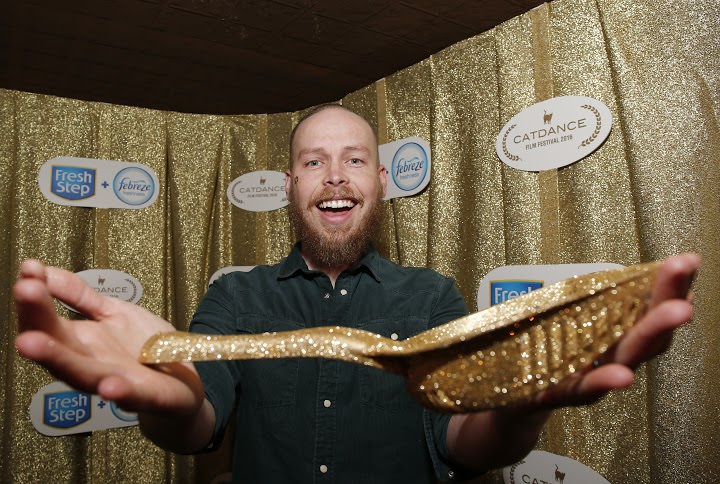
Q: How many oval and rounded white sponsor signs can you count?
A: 9